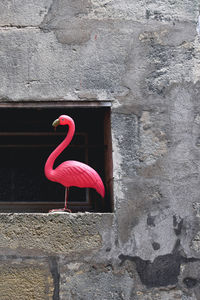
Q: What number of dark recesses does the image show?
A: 1